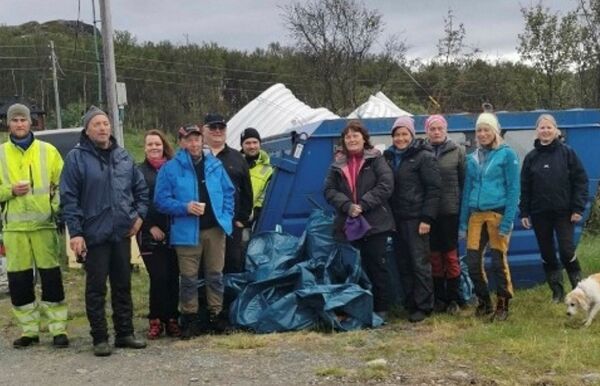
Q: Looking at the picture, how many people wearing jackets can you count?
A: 11